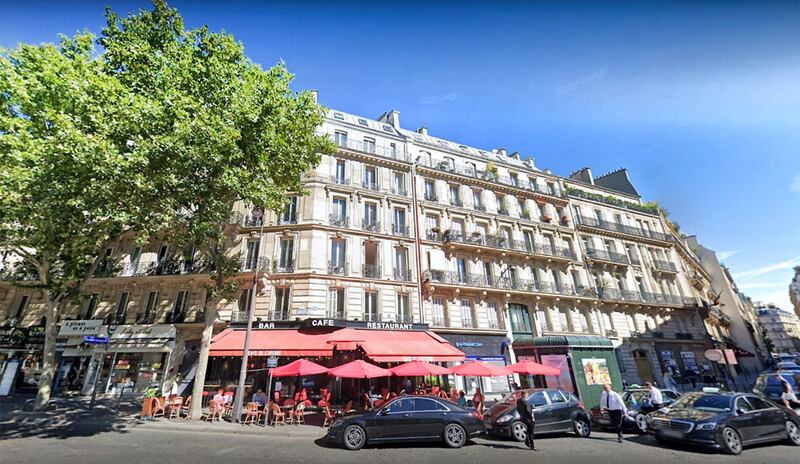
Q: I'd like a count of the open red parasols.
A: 5